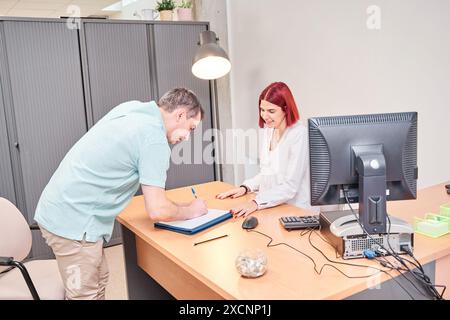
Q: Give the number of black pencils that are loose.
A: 1